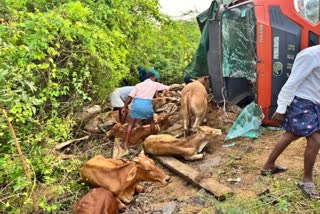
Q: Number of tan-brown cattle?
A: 5